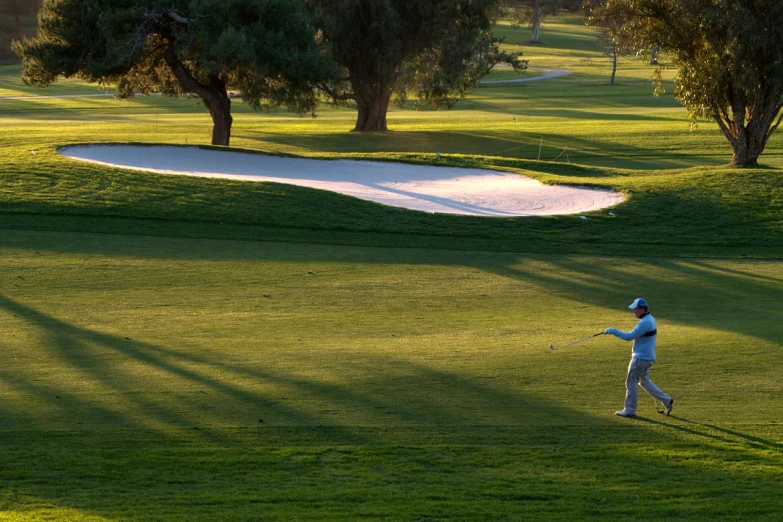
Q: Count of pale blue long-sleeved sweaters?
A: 1